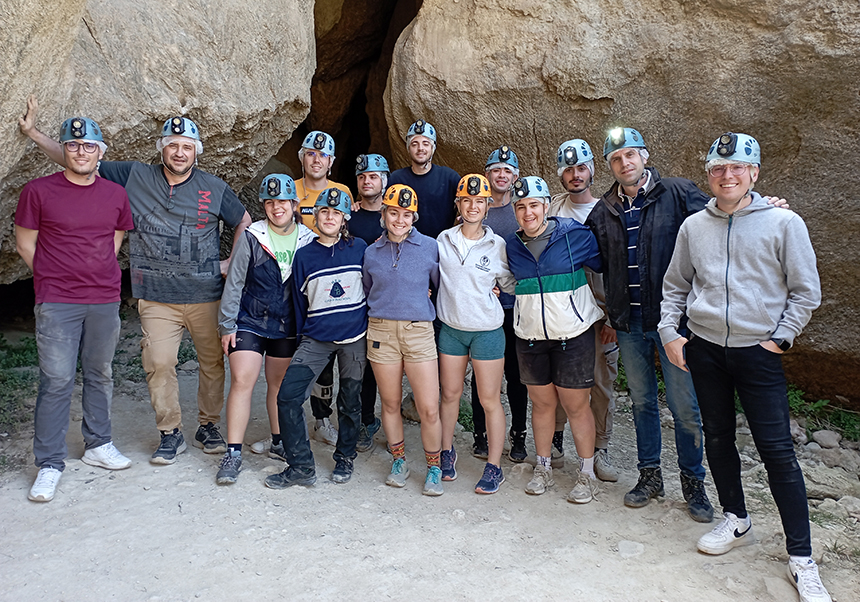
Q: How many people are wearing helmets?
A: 14